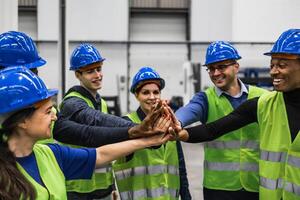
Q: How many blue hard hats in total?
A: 6